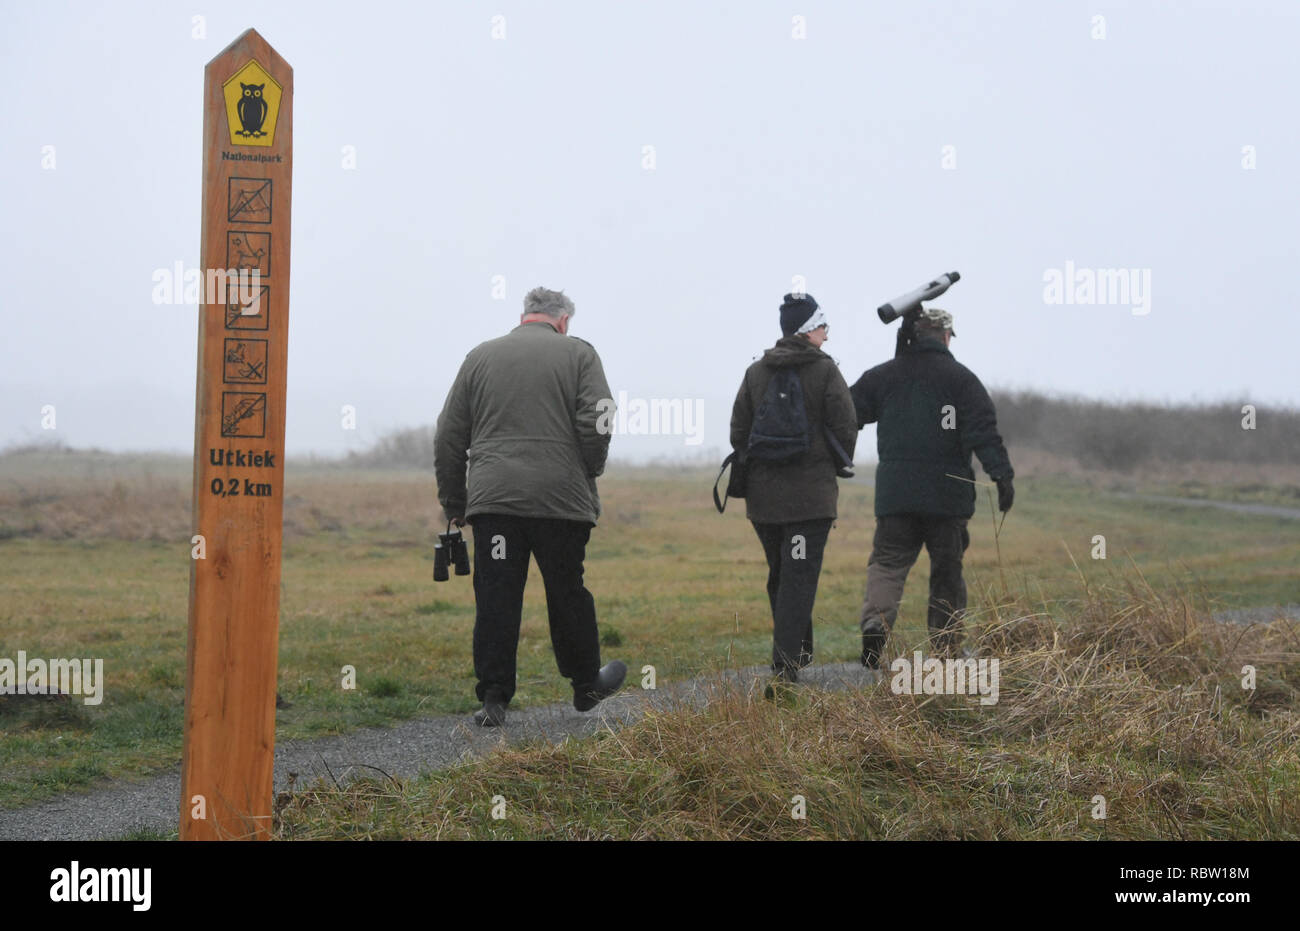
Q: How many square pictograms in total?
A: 5